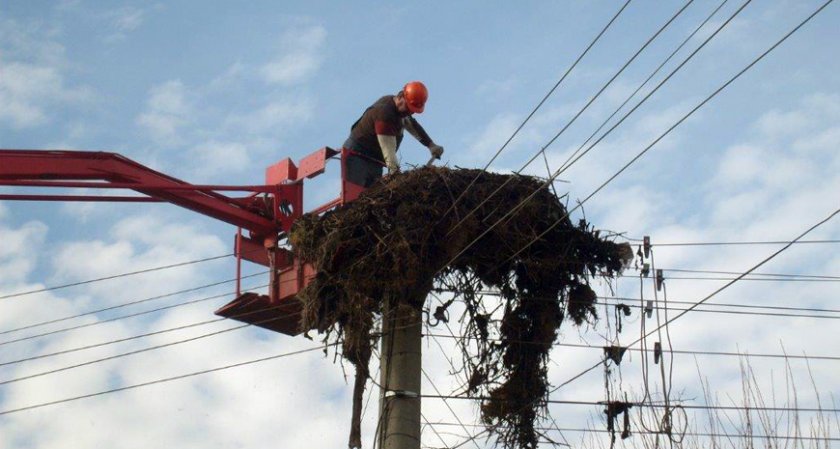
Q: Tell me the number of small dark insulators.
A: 5